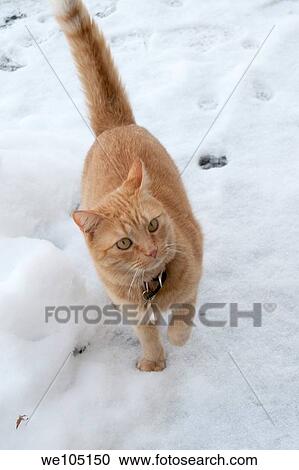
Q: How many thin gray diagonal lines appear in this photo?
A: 4